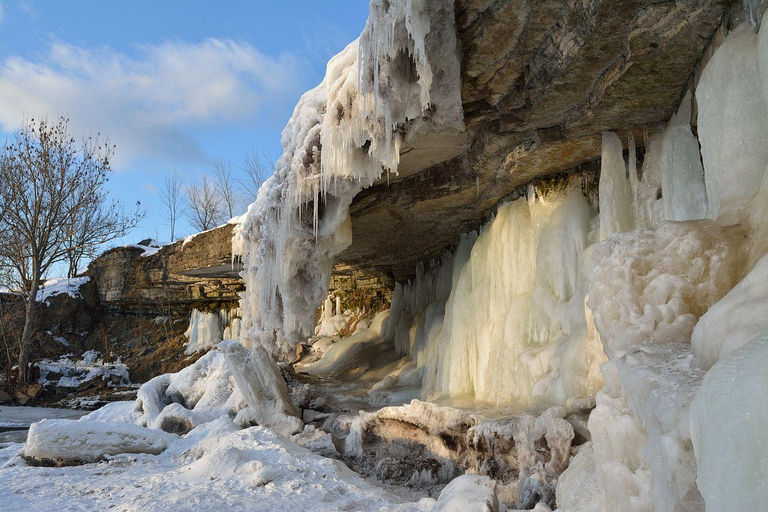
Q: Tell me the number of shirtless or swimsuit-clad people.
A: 0